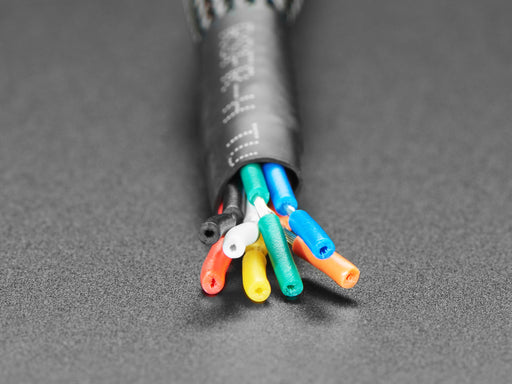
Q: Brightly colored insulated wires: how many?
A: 5